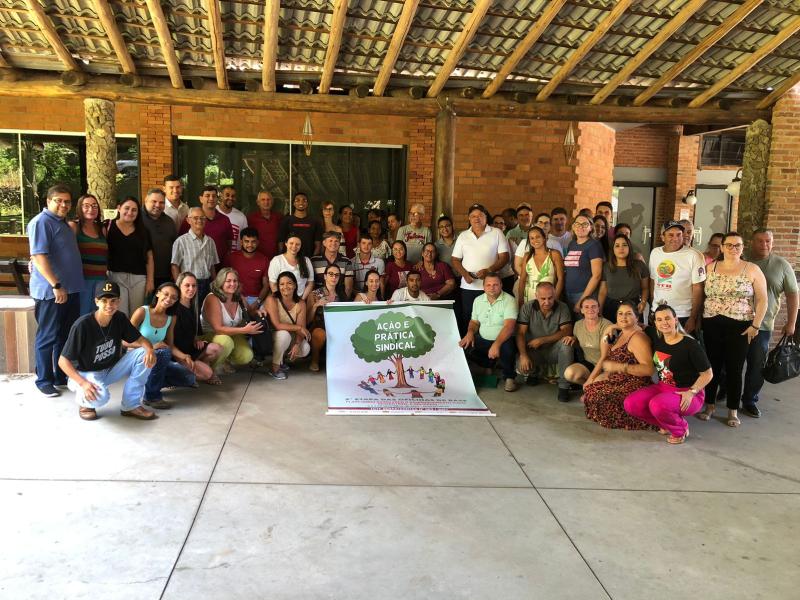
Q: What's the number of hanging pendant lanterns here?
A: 2